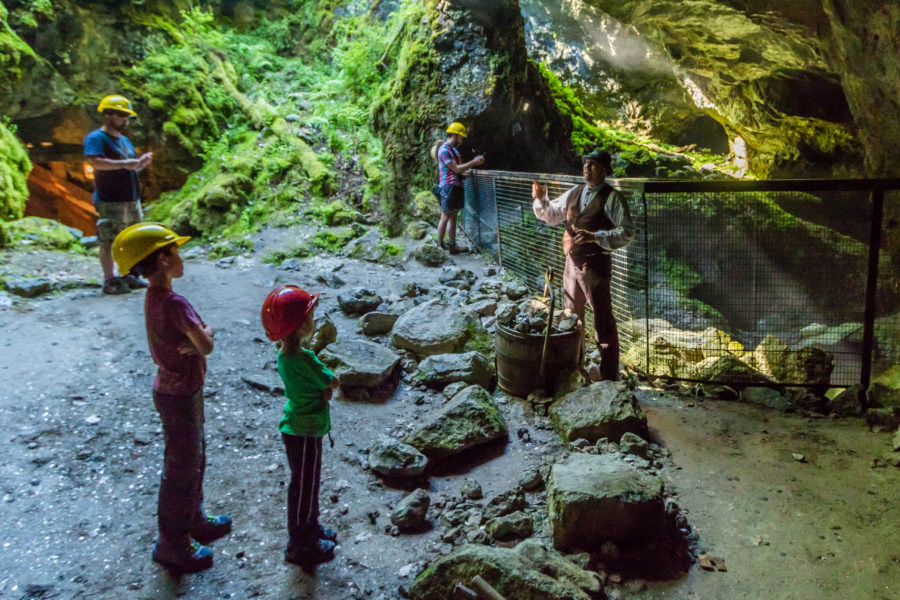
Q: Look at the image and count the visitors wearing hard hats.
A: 4